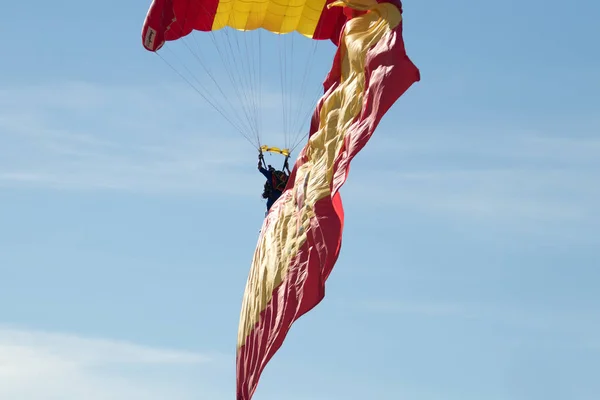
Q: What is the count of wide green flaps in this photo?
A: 0